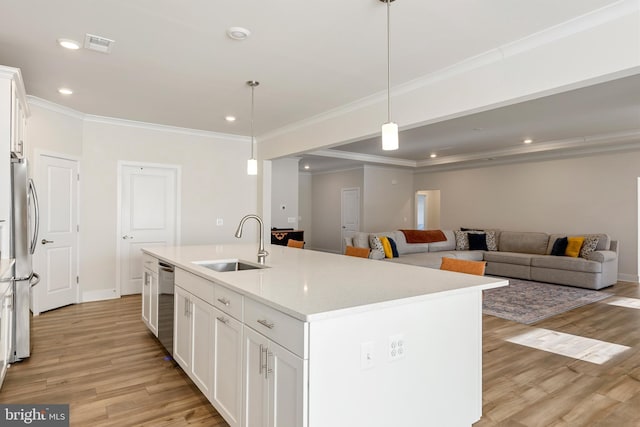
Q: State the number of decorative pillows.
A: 9